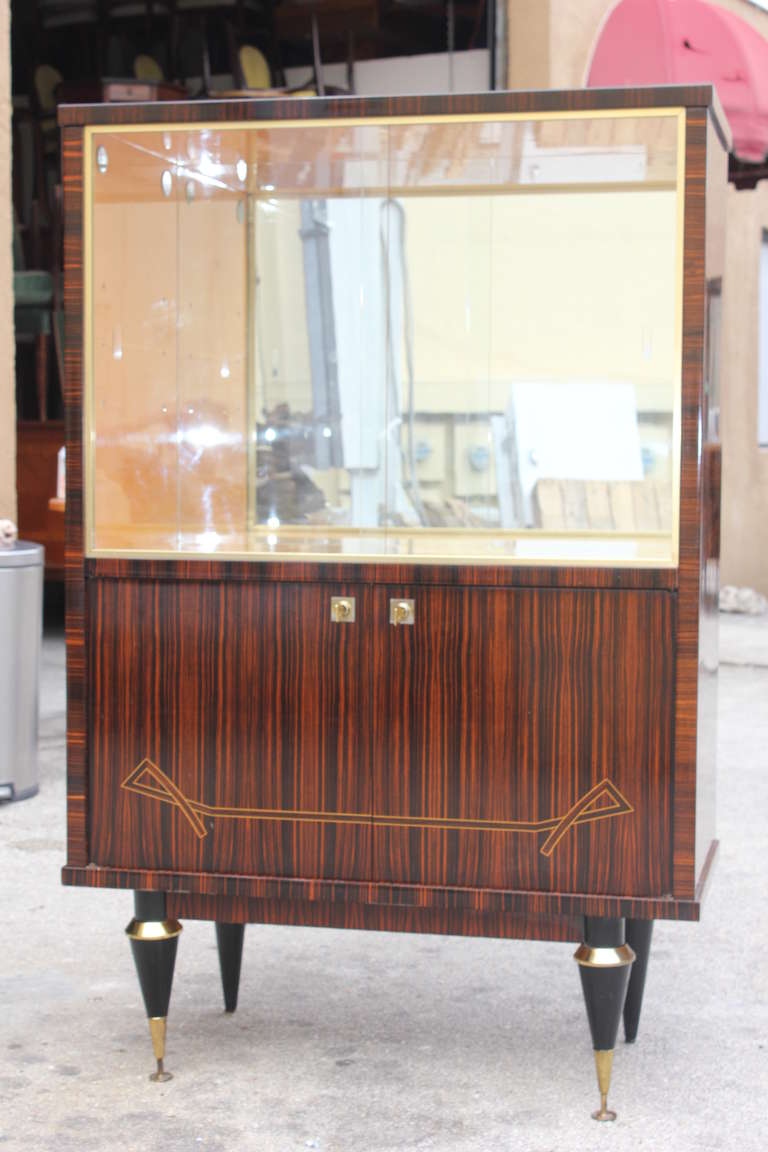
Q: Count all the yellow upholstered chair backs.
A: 3